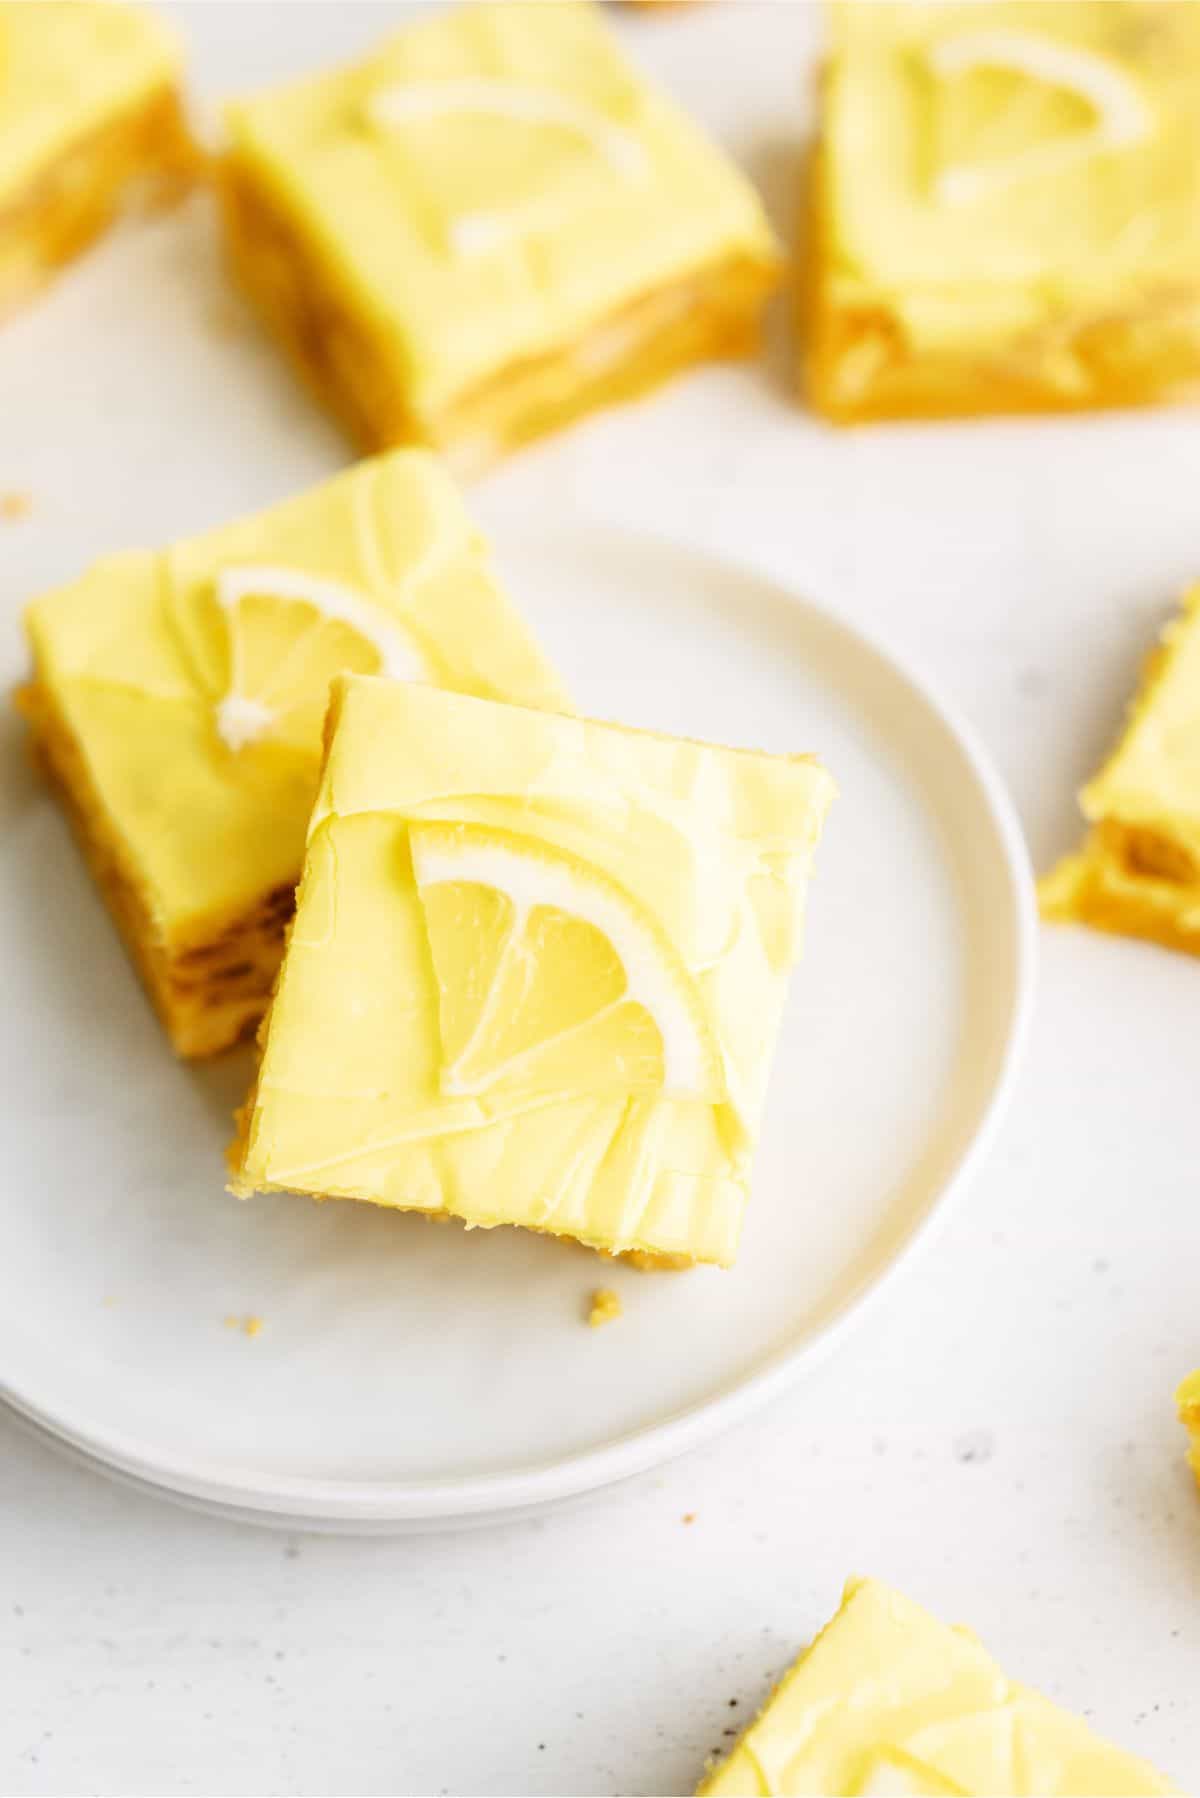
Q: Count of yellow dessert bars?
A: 8